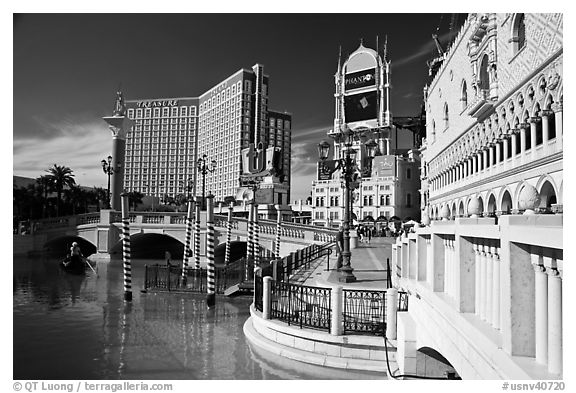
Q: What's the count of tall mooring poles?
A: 8